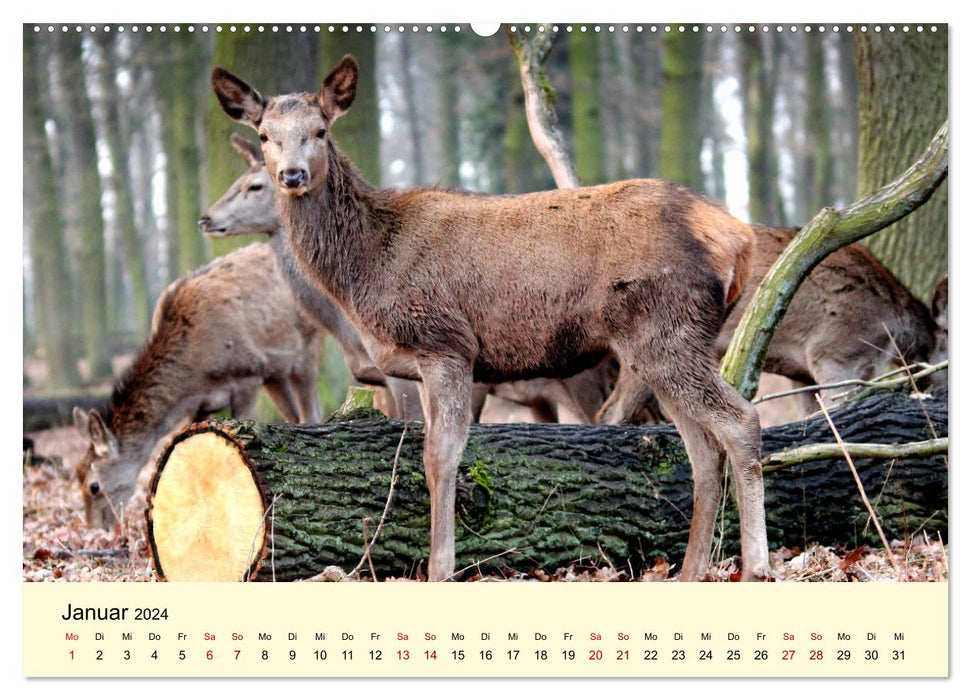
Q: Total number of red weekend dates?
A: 8